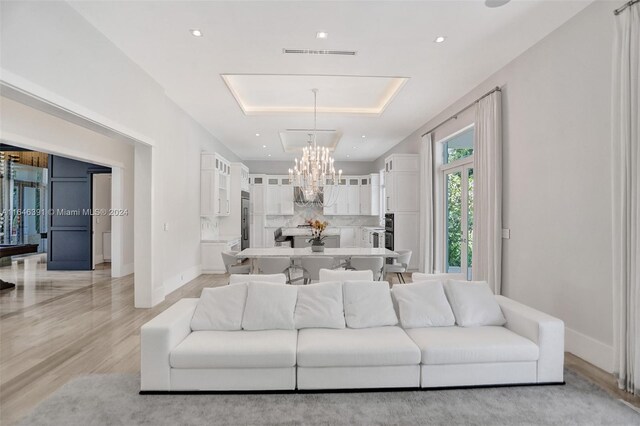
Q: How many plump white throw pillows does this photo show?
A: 6